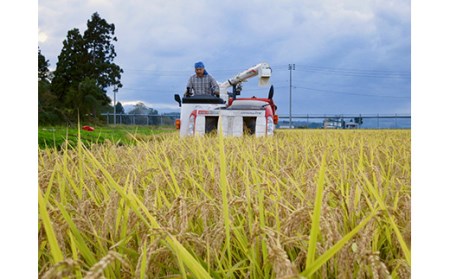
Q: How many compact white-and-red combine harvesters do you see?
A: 1